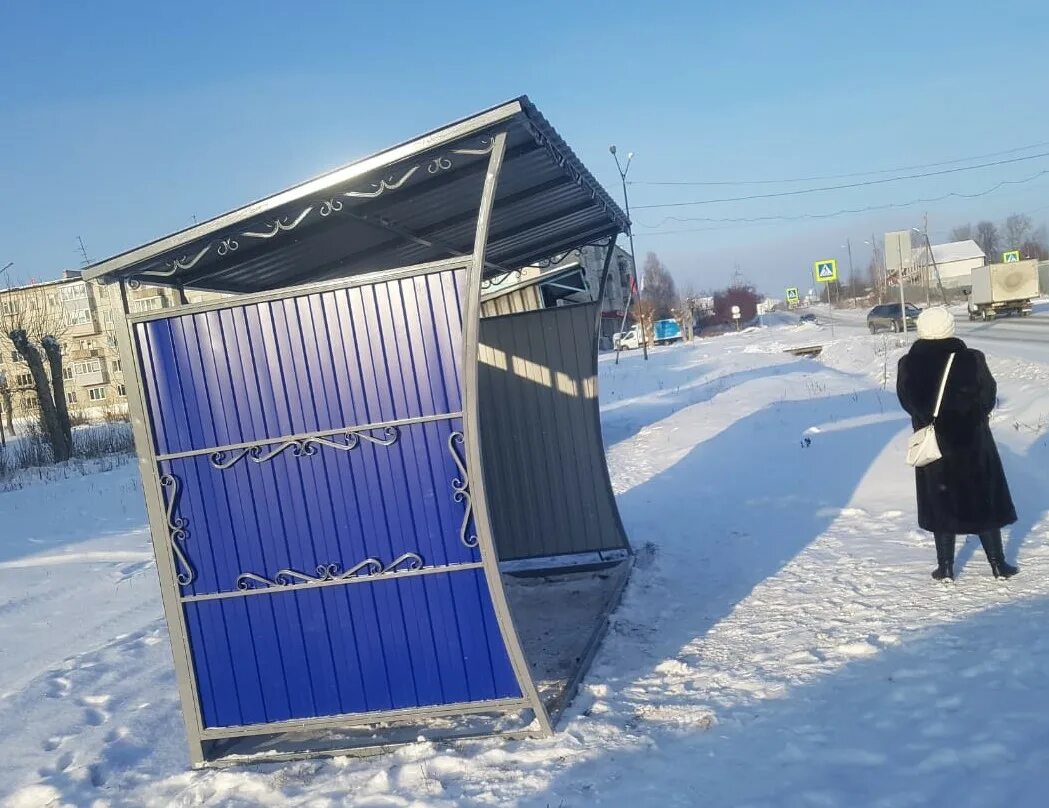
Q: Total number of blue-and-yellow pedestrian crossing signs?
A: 3